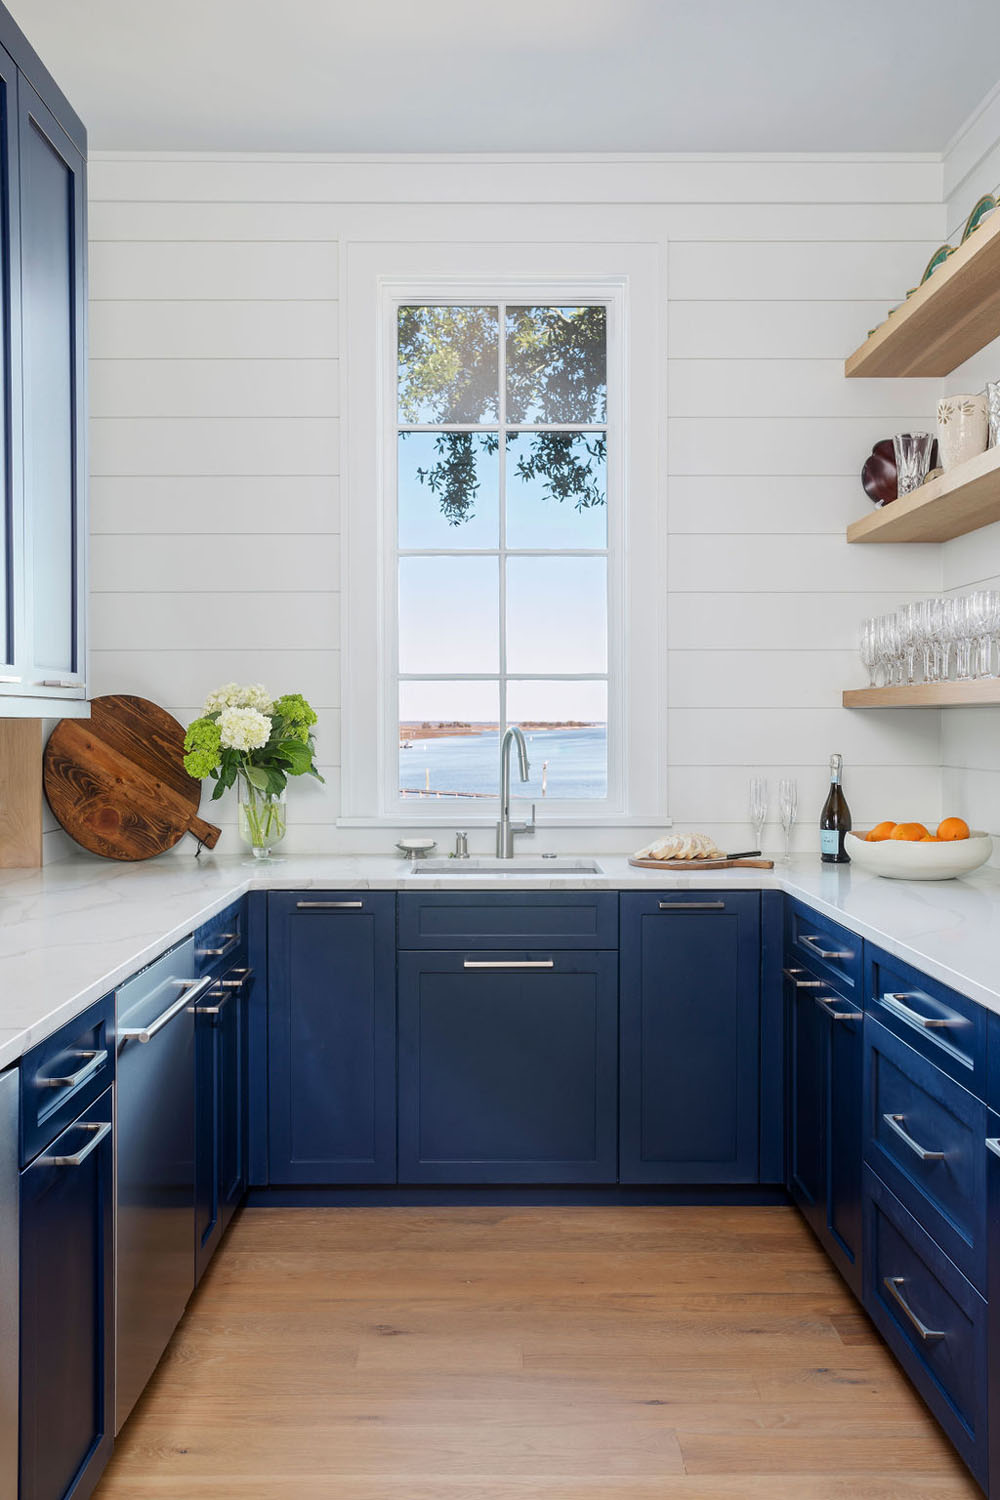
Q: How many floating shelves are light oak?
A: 3